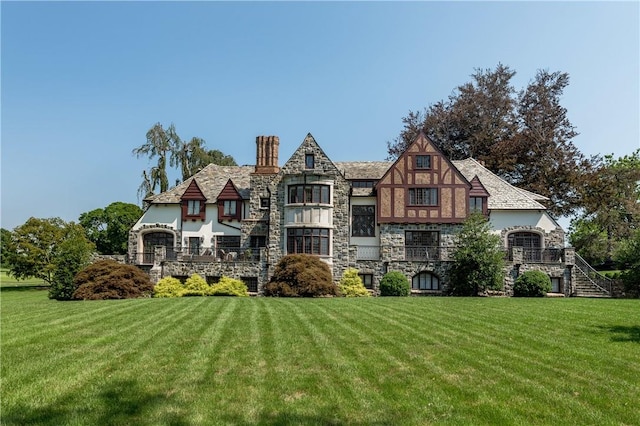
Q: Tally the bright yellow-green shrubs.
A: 4